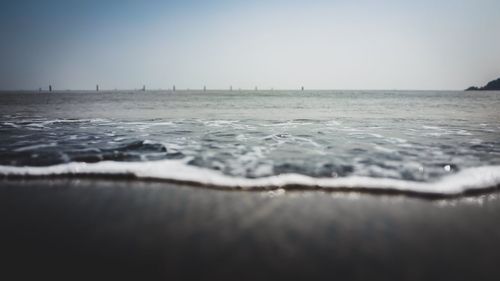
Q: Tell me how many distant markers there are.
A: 8